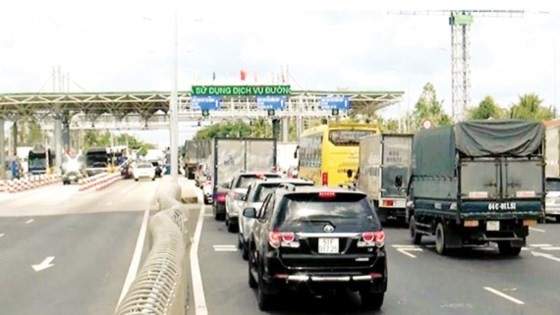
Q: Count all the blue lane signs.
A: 3